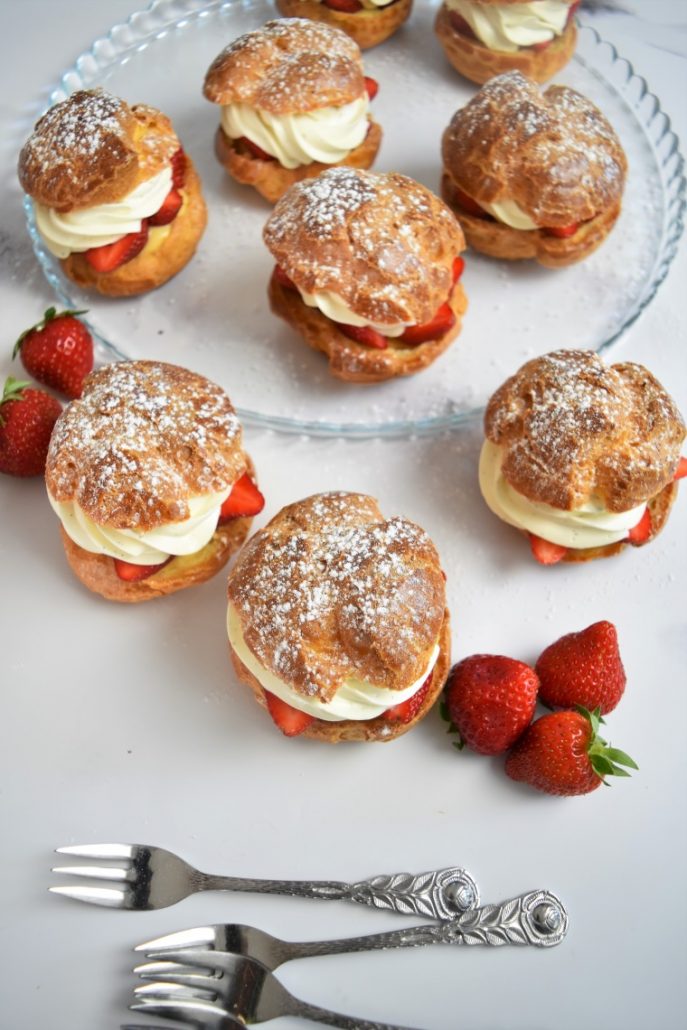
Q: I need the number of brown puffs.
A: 9